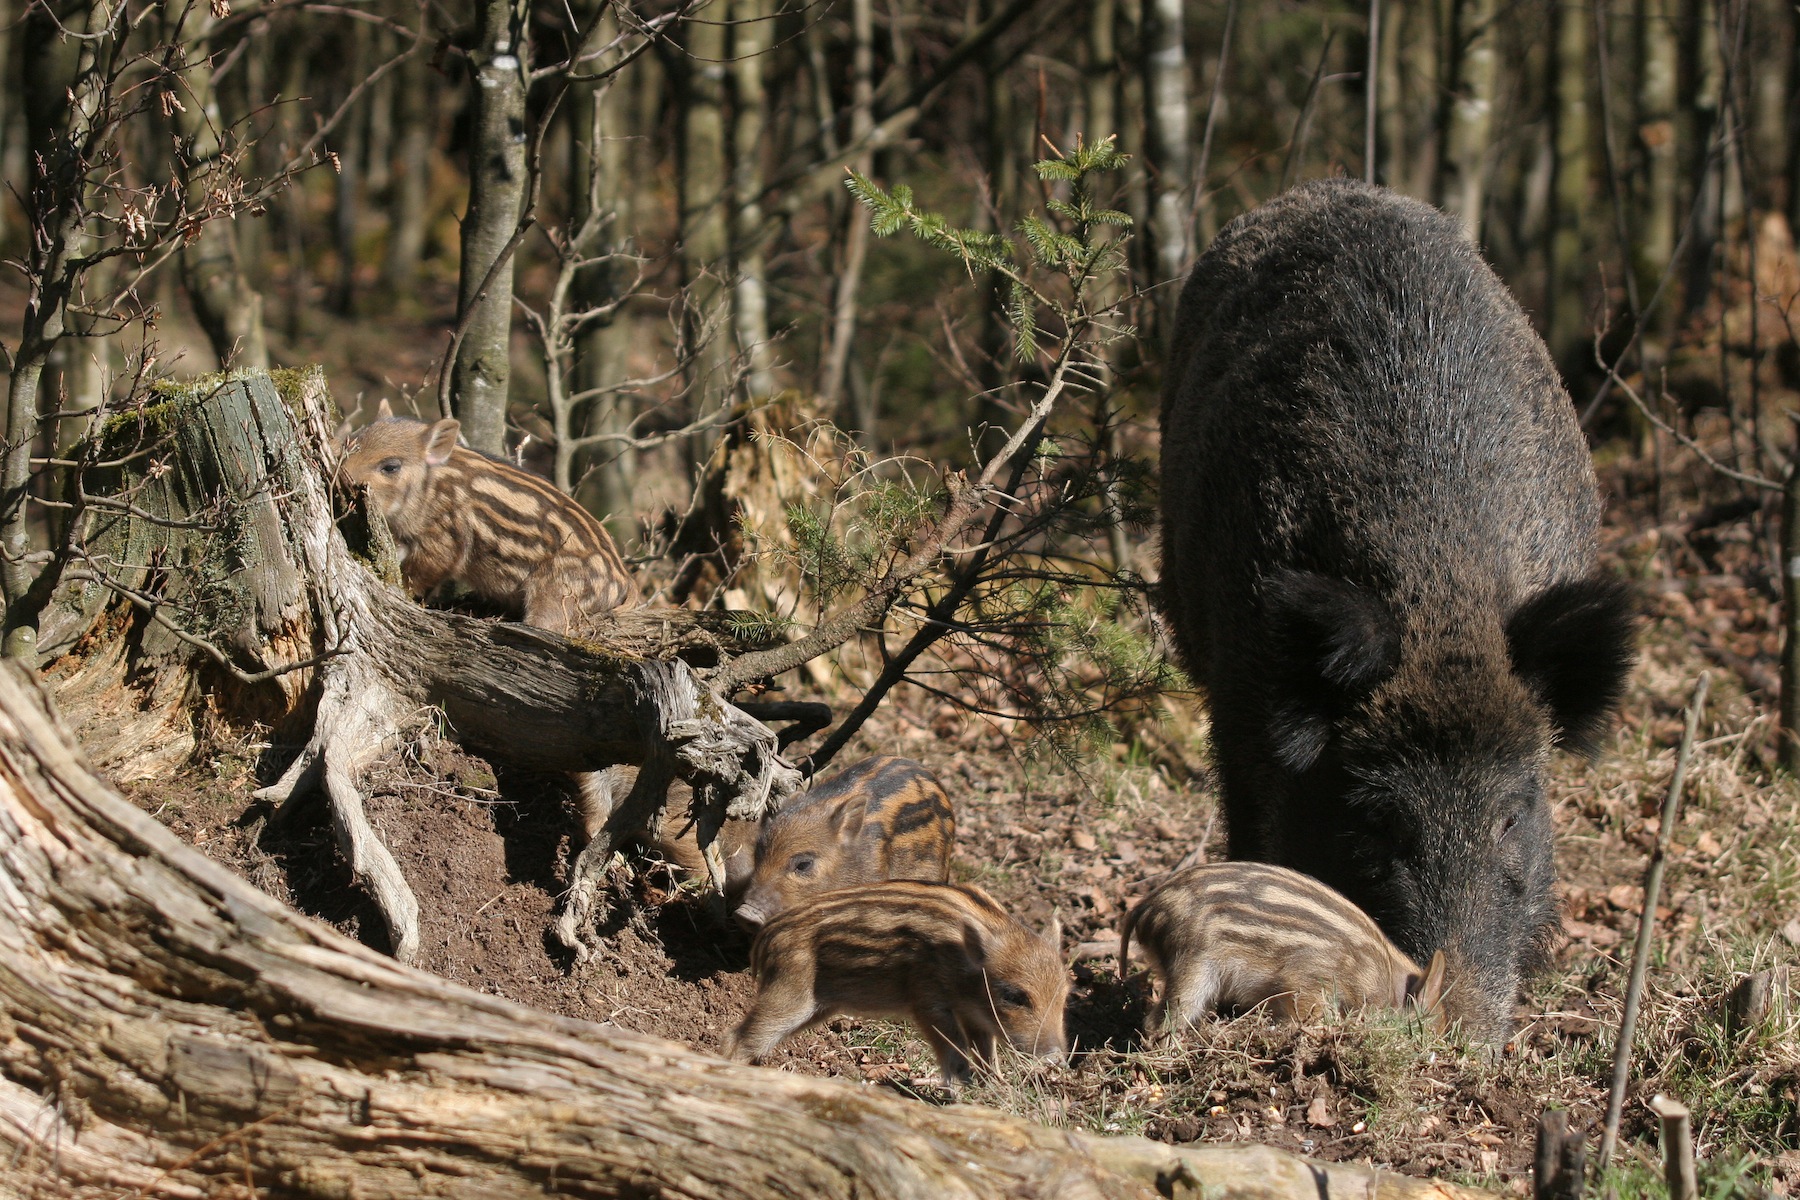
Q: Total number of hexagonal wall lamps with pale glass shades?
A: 0